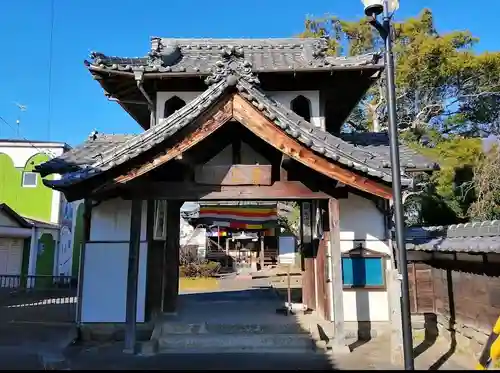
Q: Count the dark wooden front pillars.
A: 2